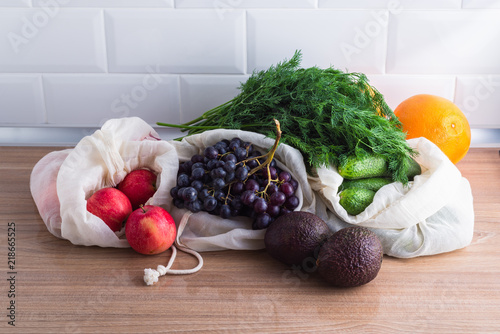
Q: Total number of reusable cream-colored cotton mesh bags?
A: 3